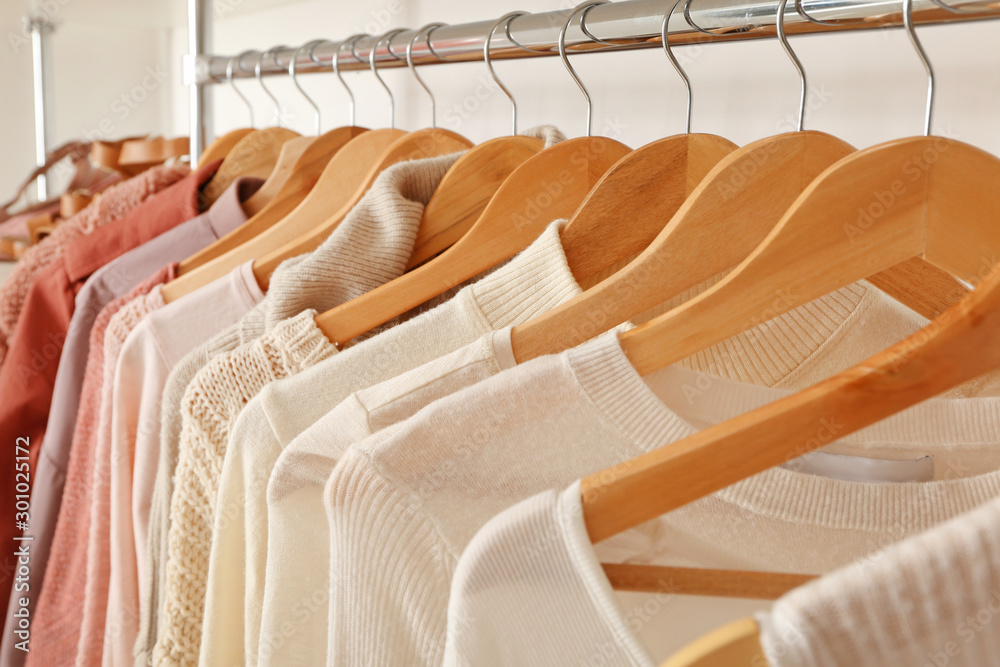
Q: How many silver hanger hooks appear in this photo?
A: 11